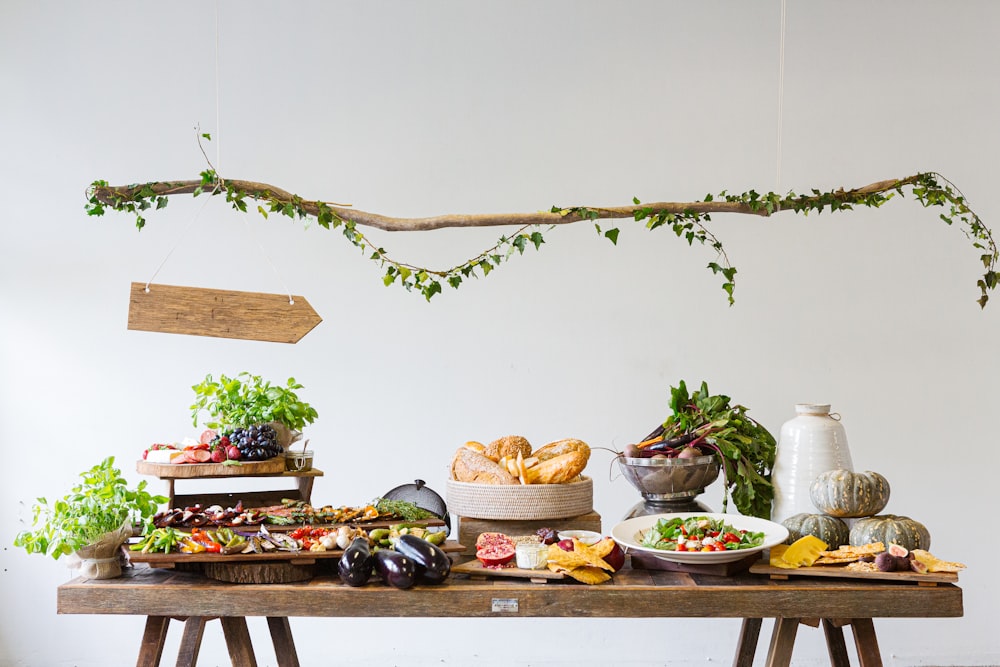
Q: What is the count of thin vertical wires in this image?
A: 2